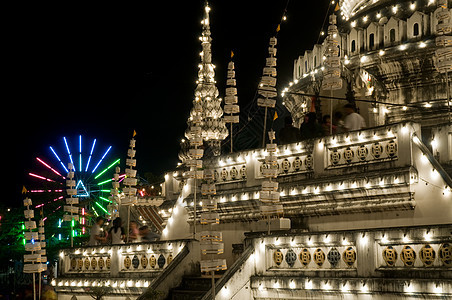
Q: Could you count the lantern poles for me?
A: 12